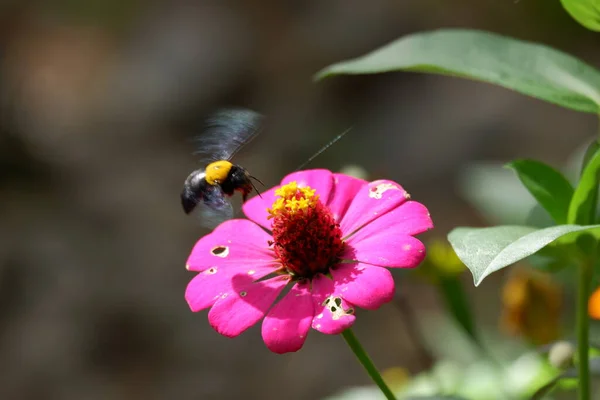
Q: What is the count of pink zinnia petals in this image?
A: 12